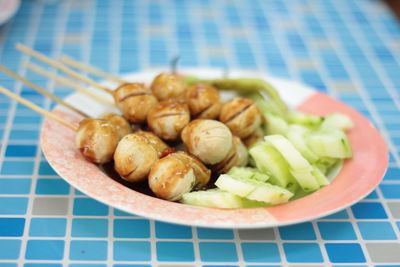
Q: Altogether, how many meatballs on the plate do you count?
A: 14